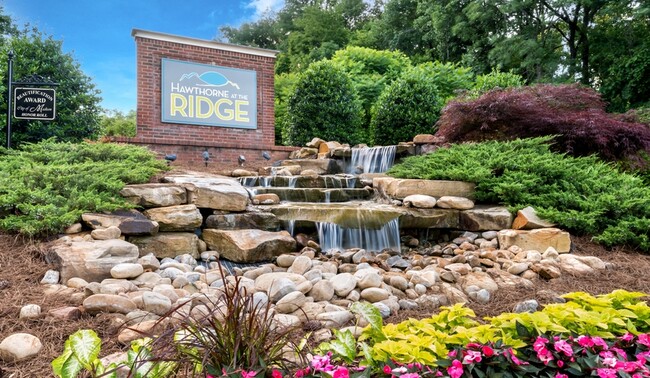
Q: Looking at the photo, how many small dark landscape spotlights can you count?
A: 4